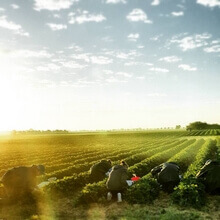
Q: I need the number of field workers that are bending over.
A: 5